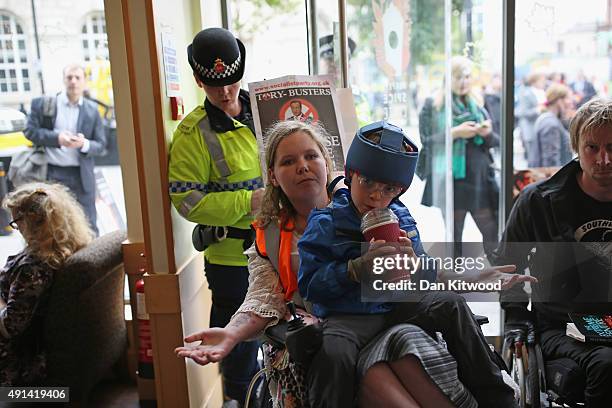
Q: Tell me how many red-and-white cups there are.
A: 1